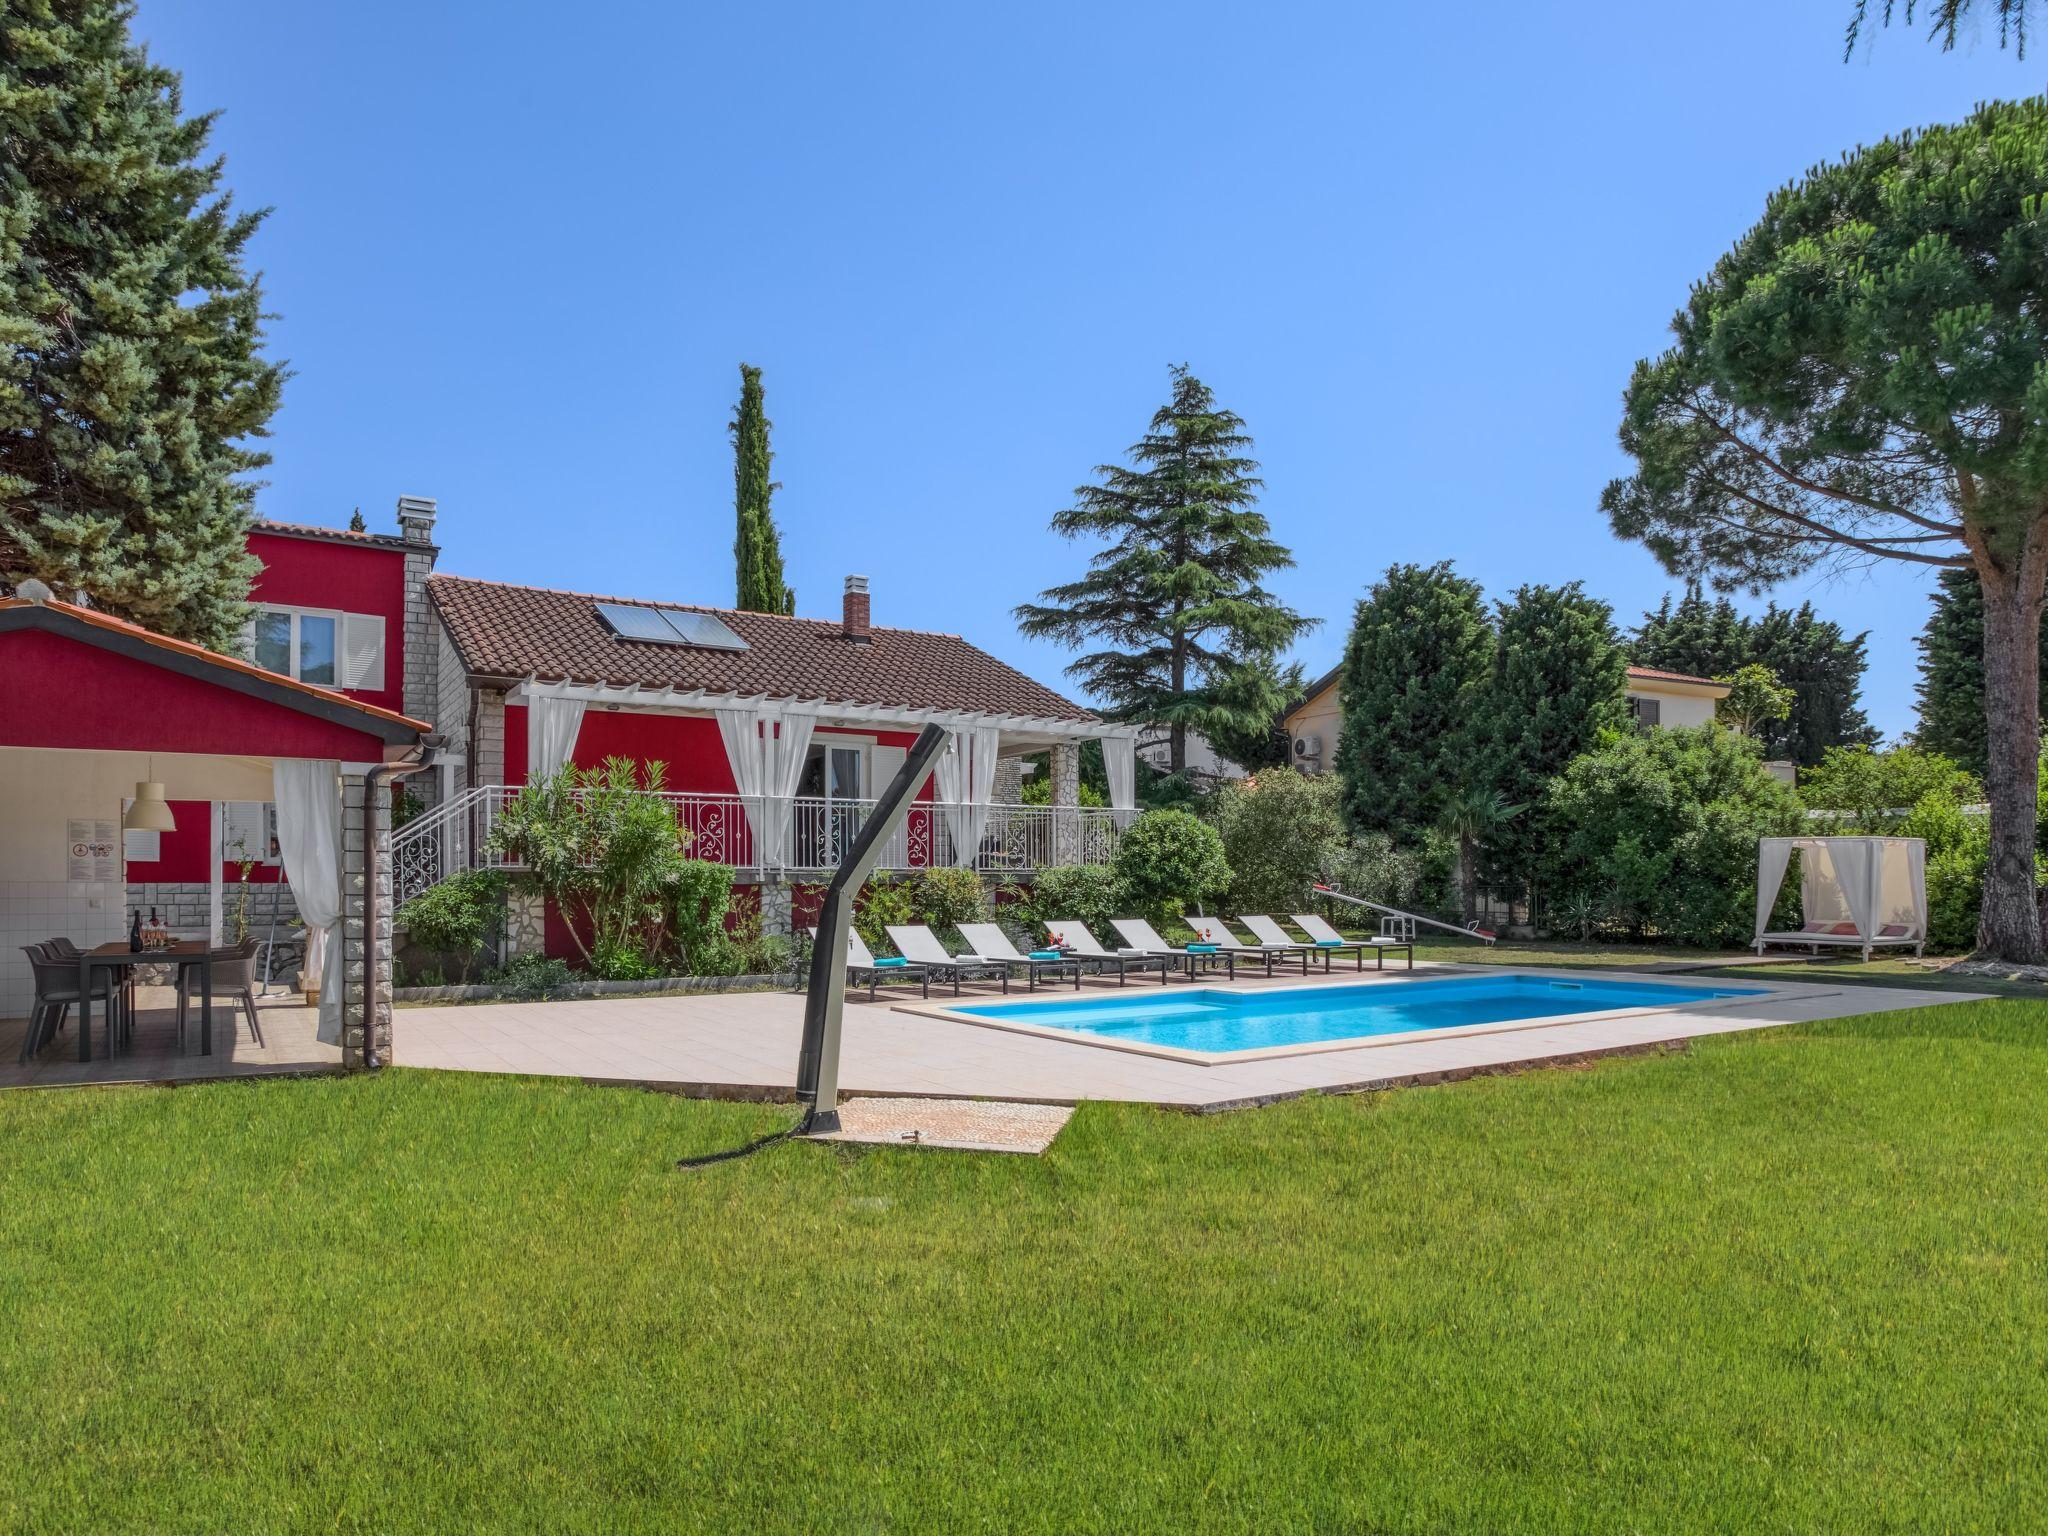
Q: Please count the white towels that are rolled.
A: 4